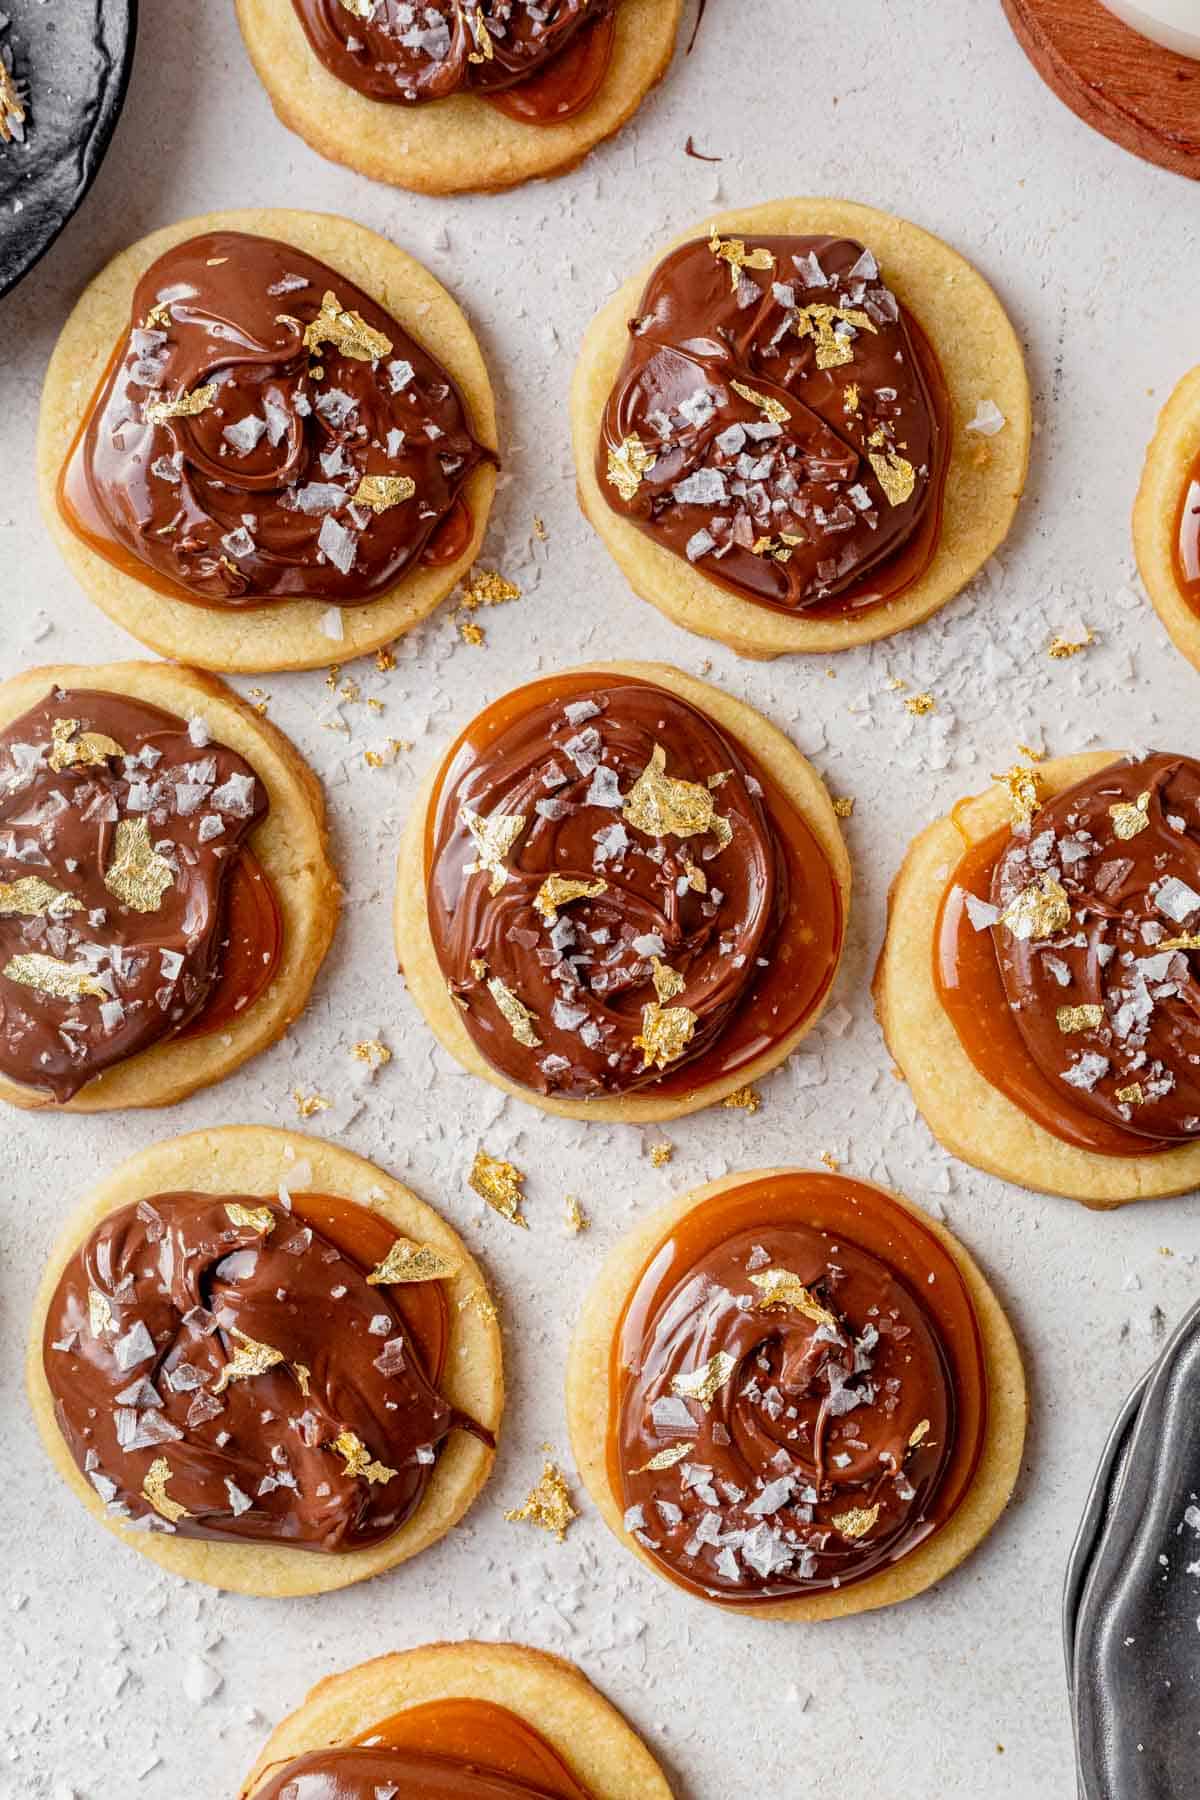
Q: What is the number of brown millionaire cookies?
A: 10